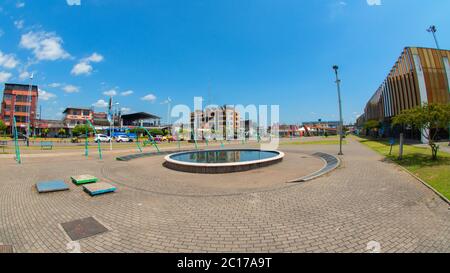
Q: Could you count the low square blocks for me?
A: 3